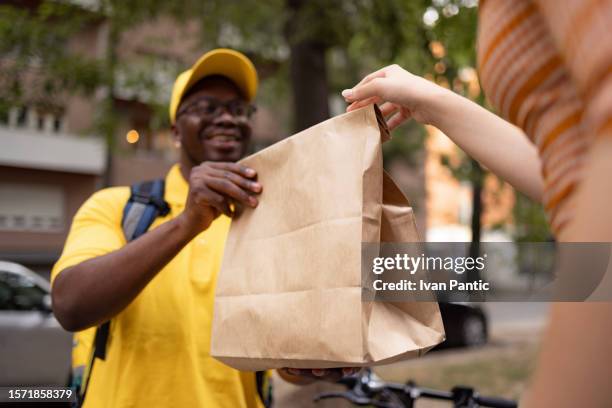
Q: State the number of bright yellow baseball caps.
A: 1